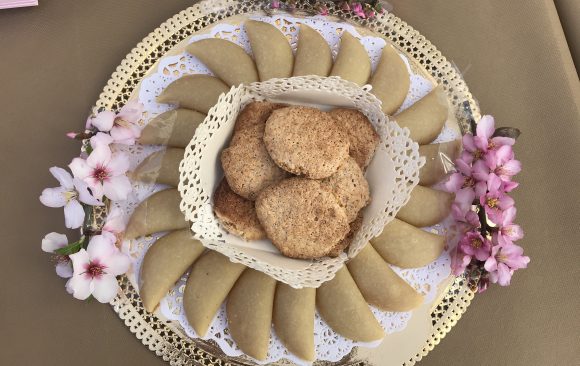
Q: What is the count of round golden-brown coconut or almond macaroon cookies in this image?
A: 8